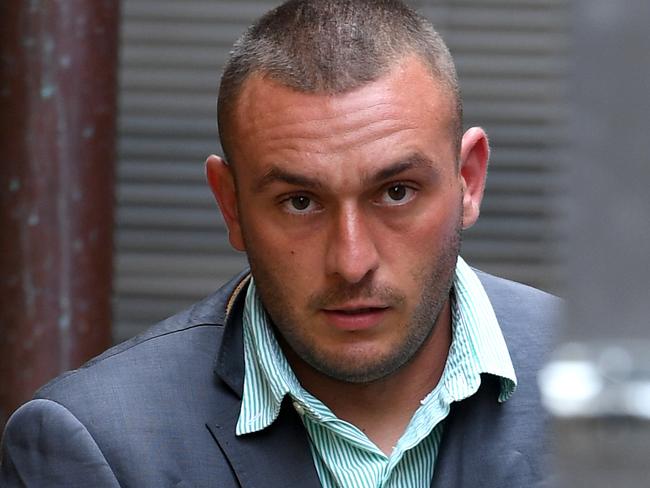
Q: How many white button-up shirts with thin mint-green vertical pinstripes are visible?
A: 1